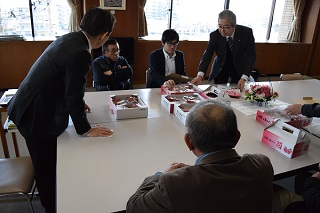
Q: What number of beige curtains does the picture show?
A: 3